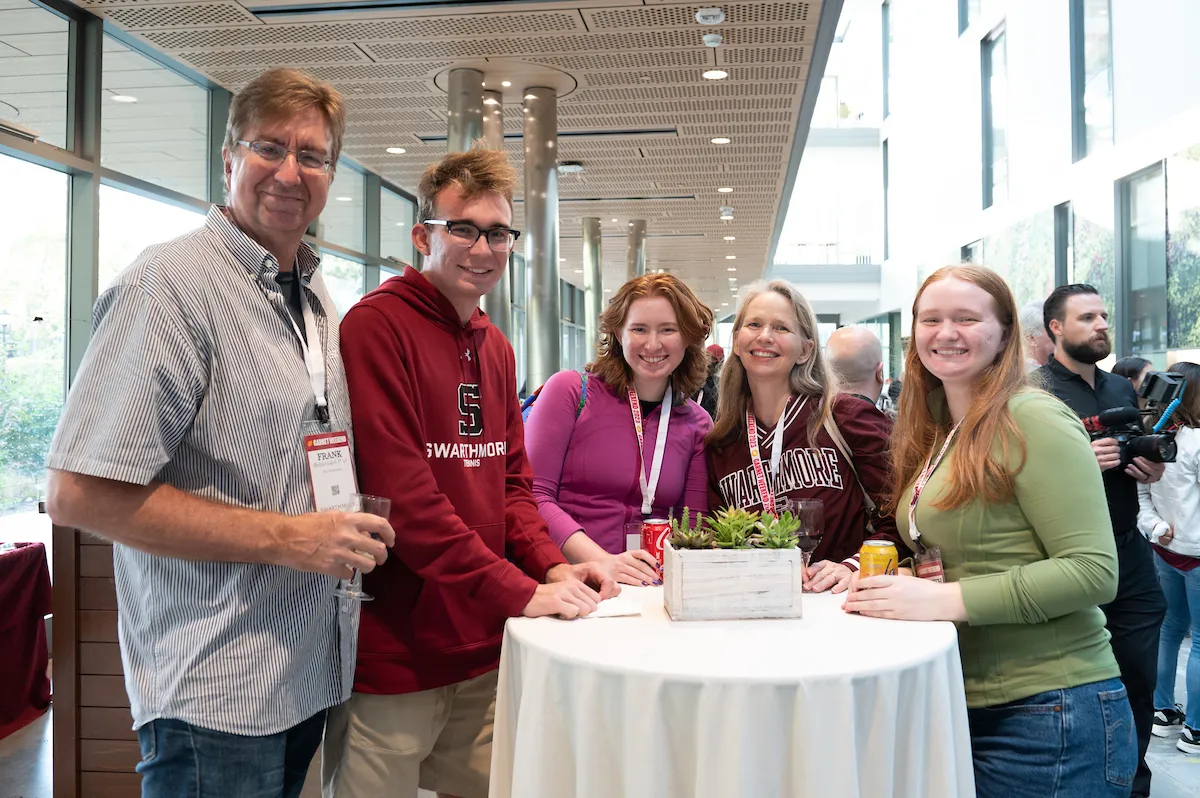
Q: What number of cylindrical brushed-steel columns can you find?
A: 5